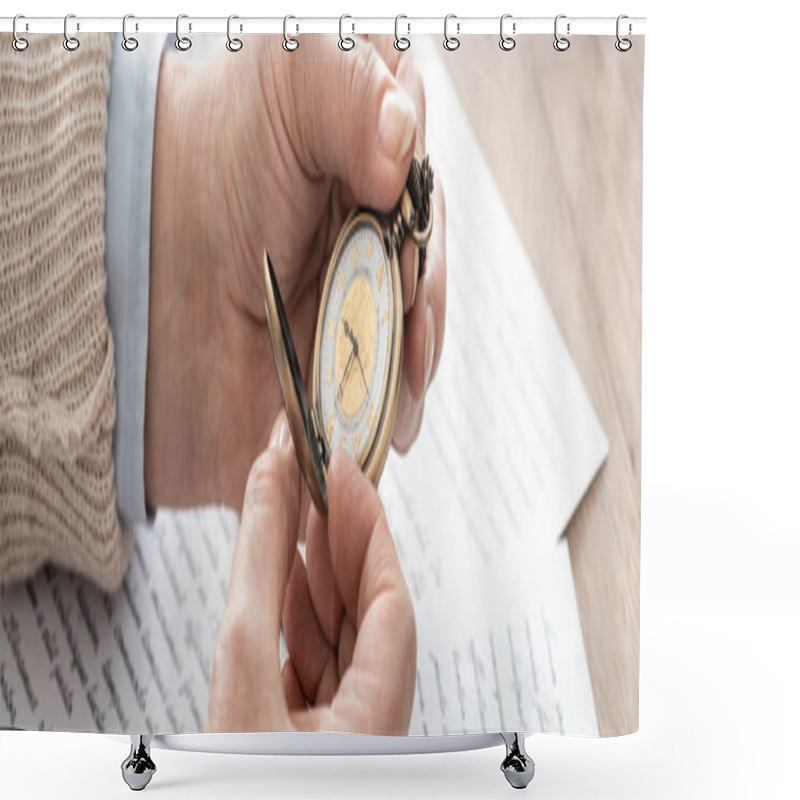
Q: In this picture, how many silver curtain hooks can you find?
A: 12